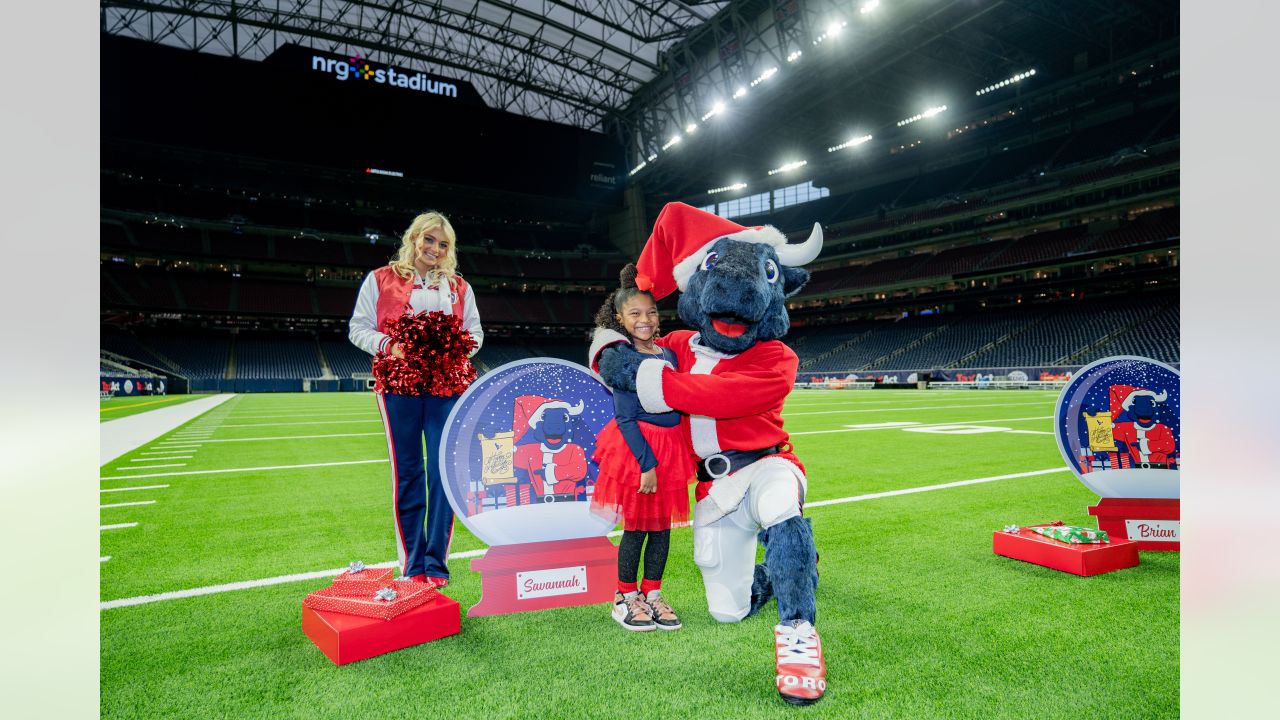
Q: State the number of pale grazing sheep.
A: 0